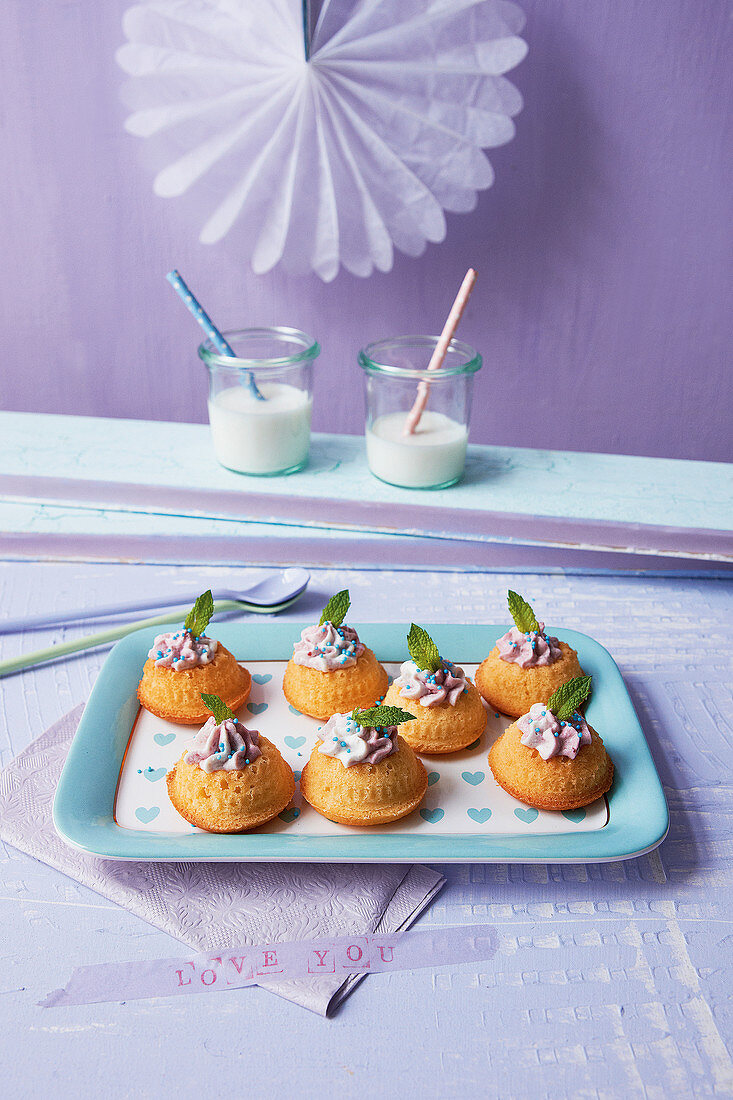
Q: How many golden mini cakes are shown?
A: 7